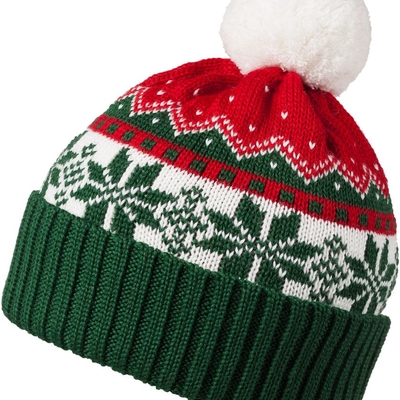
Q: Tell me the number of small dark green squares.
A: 14